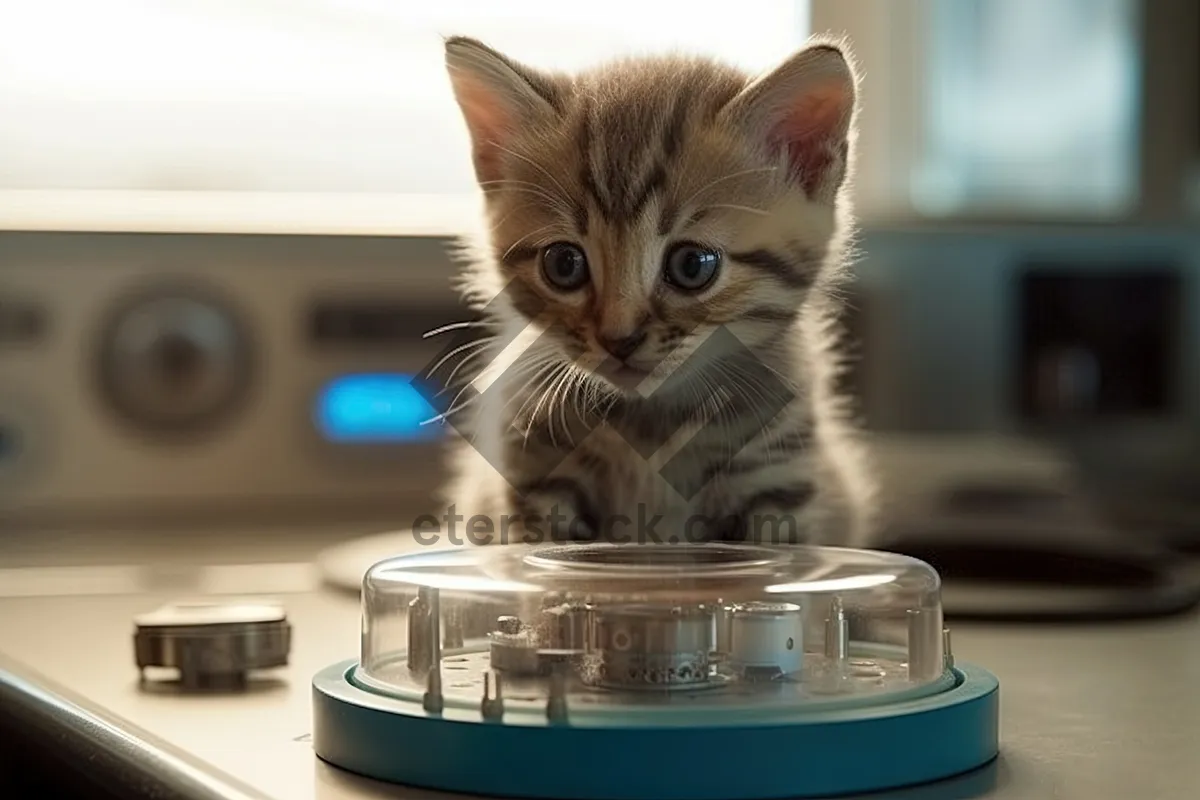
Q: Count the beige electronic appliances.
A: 1